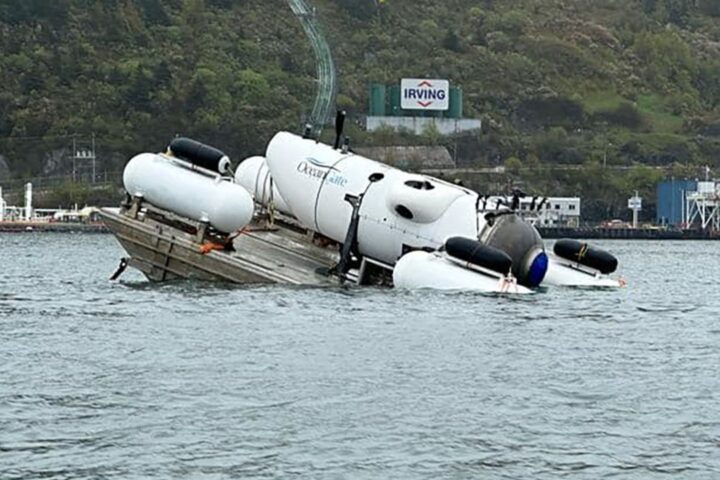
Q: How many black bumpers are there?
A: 3